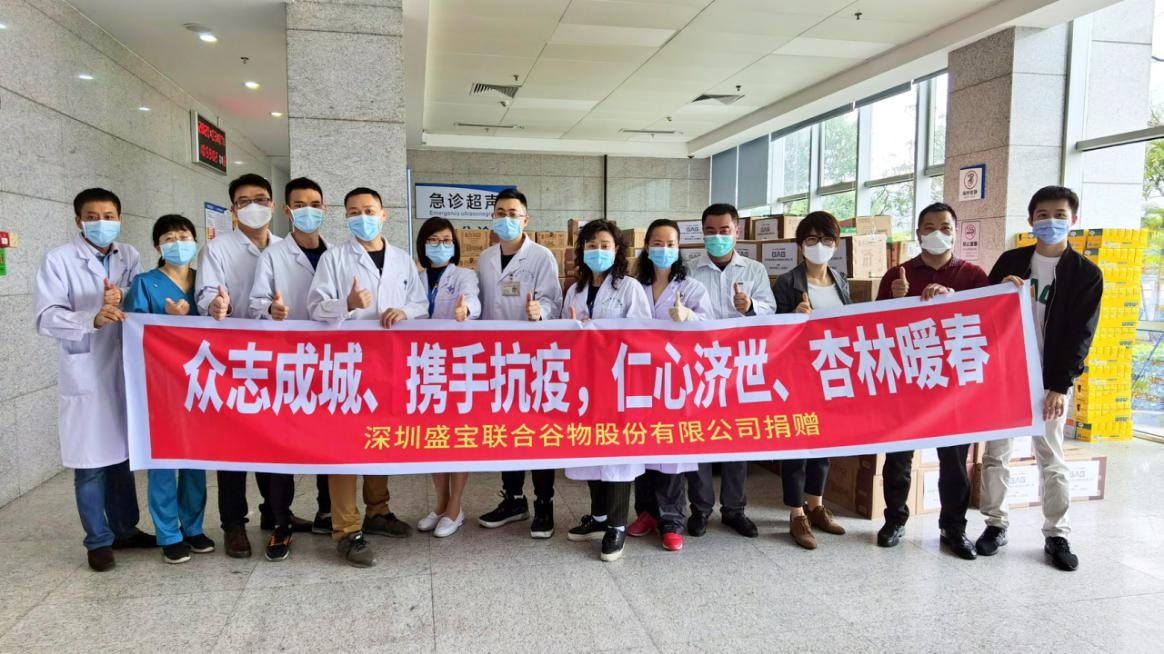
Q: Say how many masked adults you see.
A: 13